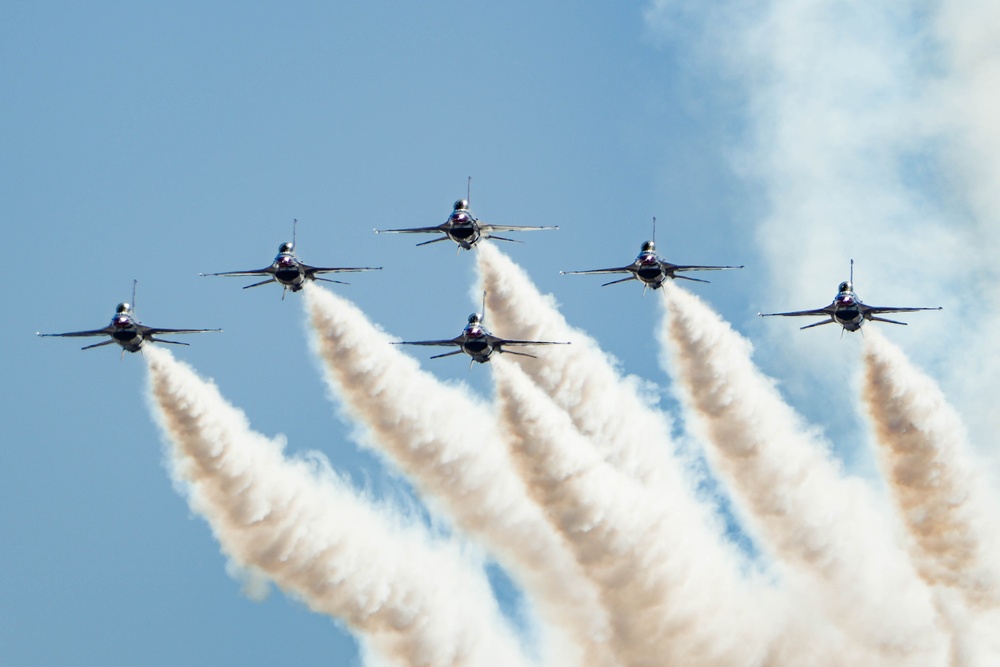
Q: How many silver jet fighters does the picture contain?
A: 6